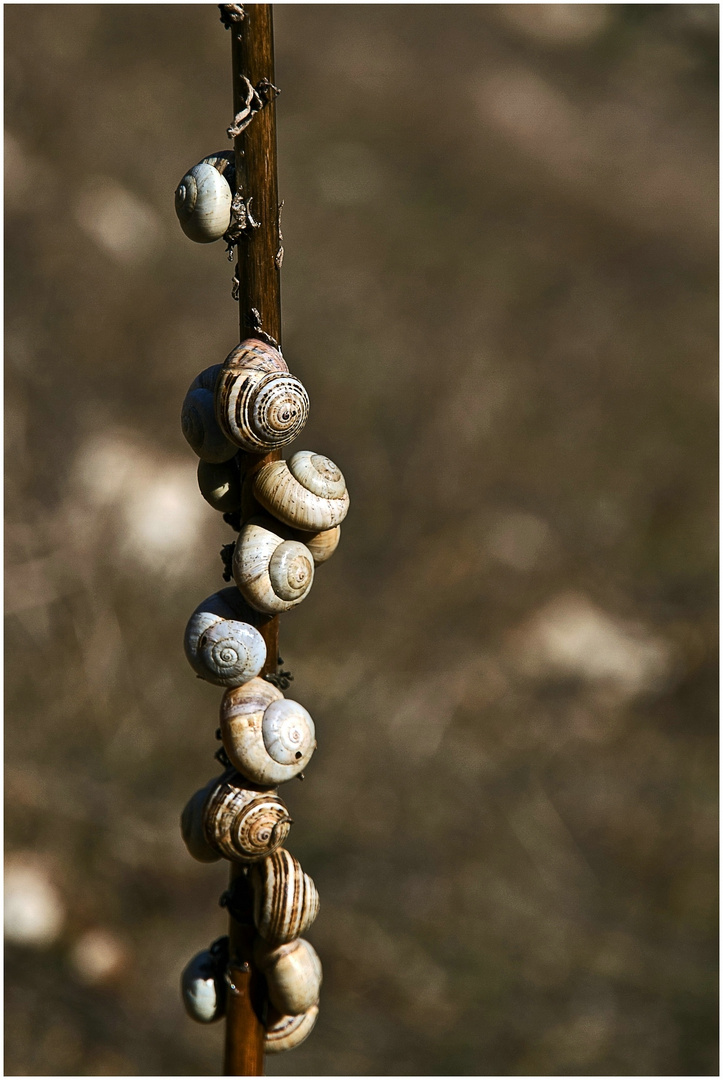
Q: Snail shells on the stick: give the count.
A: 15